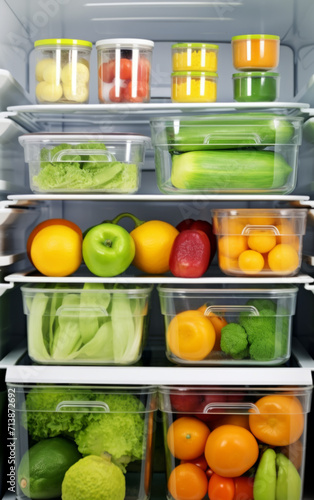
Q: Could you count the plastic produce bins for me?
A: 7